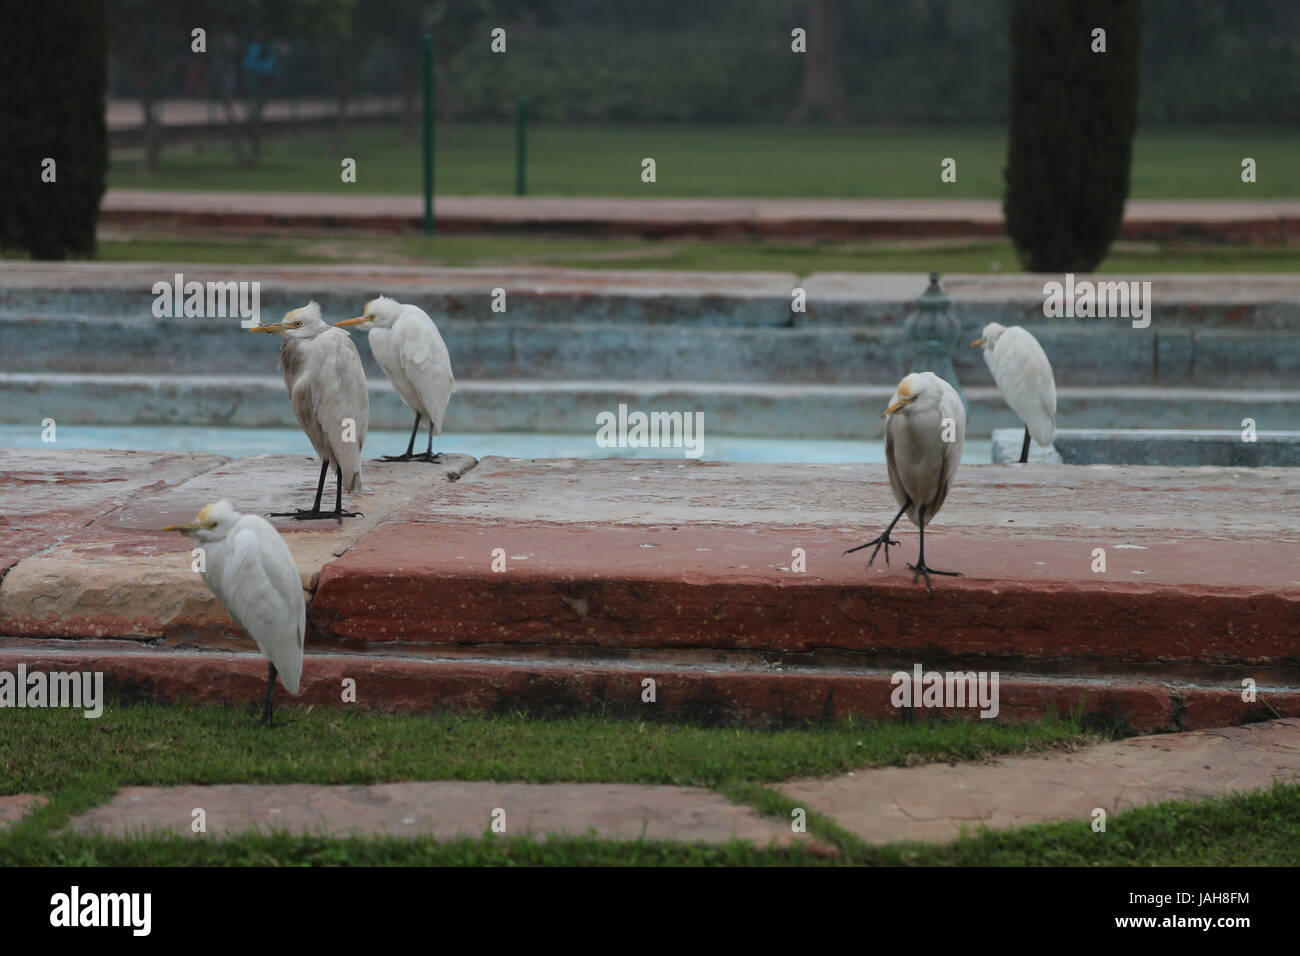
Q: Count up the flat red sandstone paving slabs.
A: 3